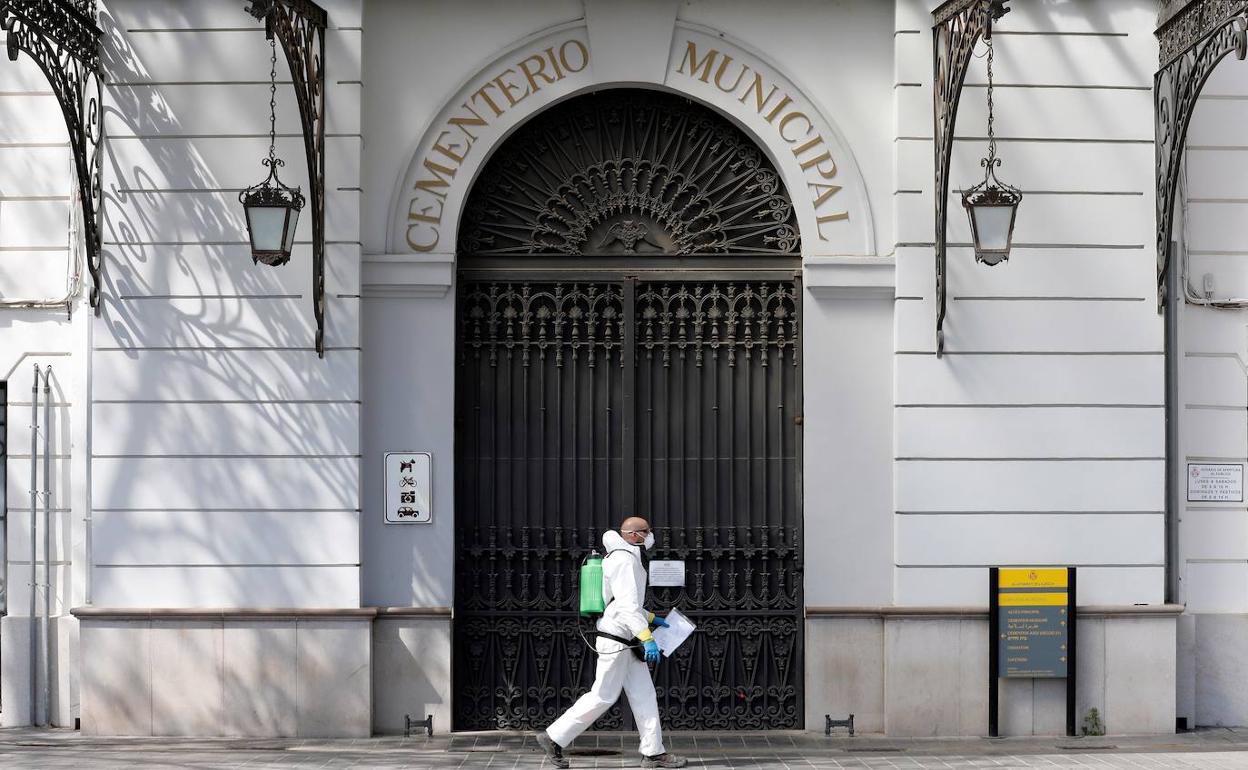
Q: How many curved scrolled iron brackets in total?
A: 4